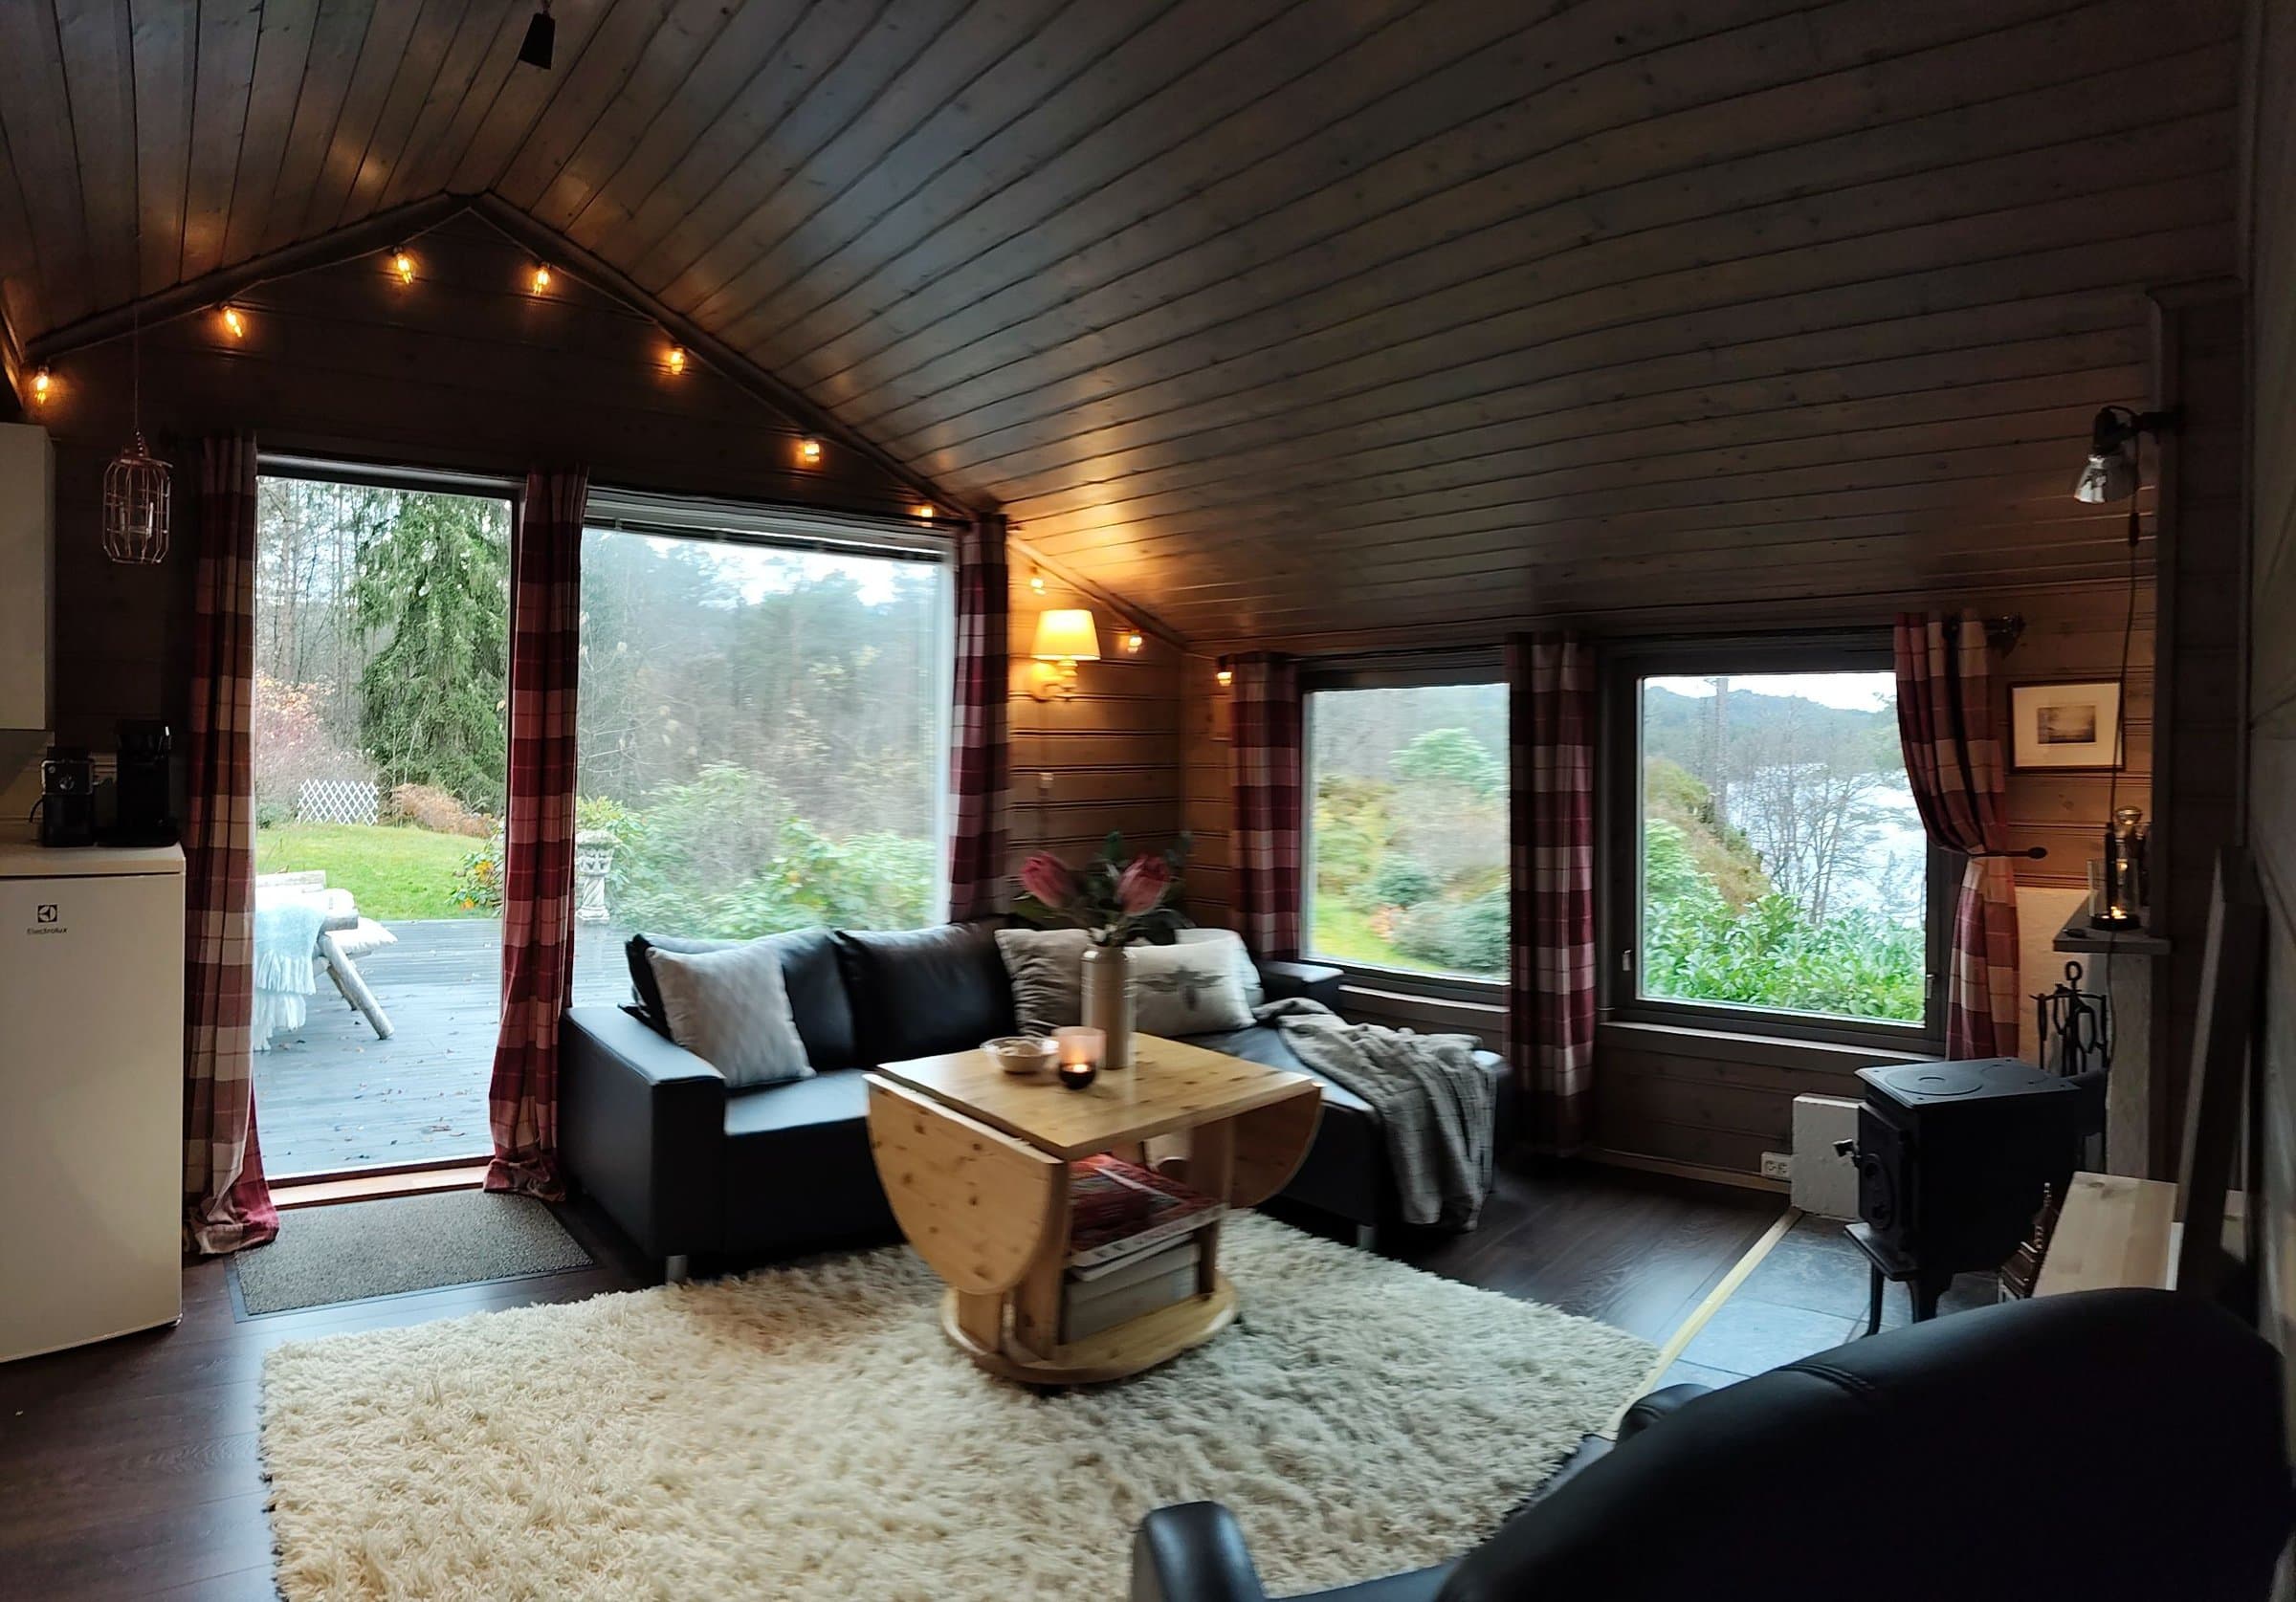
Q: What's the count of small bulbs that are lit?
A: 10